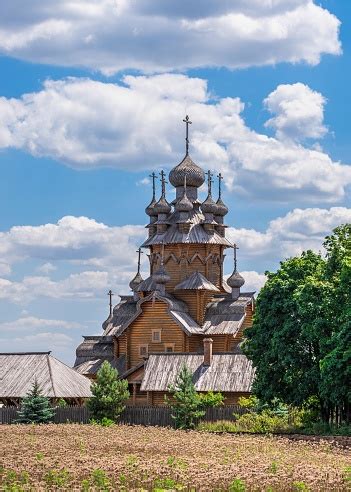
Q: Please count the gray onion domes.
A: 10